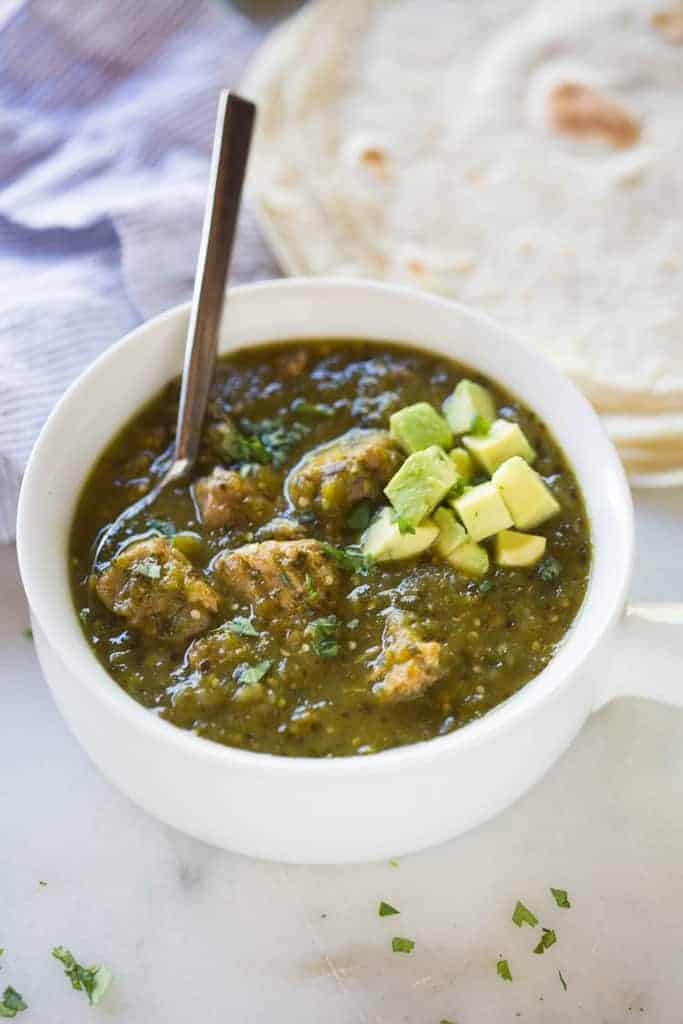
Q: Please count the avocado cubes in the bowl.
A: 11